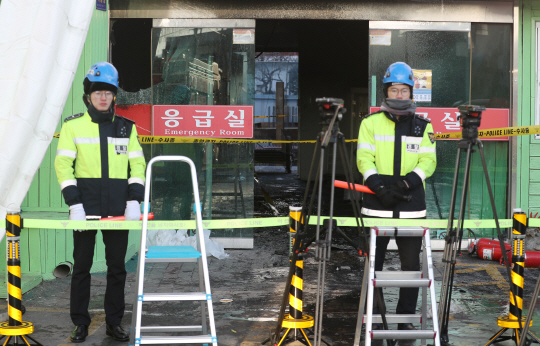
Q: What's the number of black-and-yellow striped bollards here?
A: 3